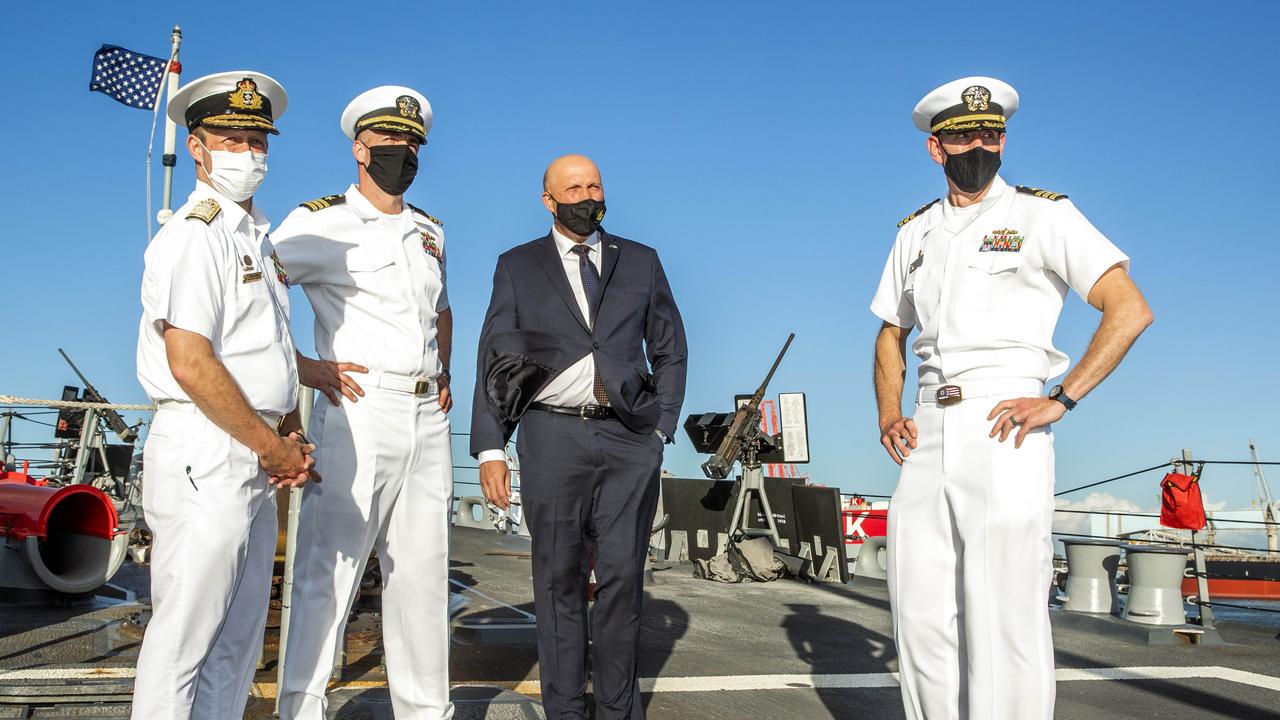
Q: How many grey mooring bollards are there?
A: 2